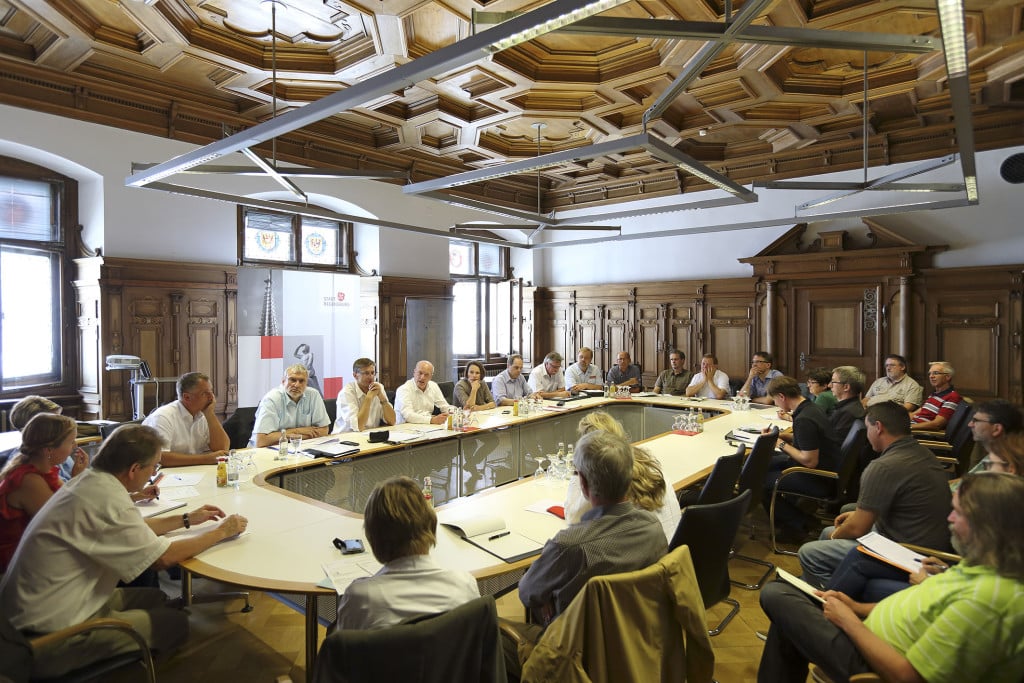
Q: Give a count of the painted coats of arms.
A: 2